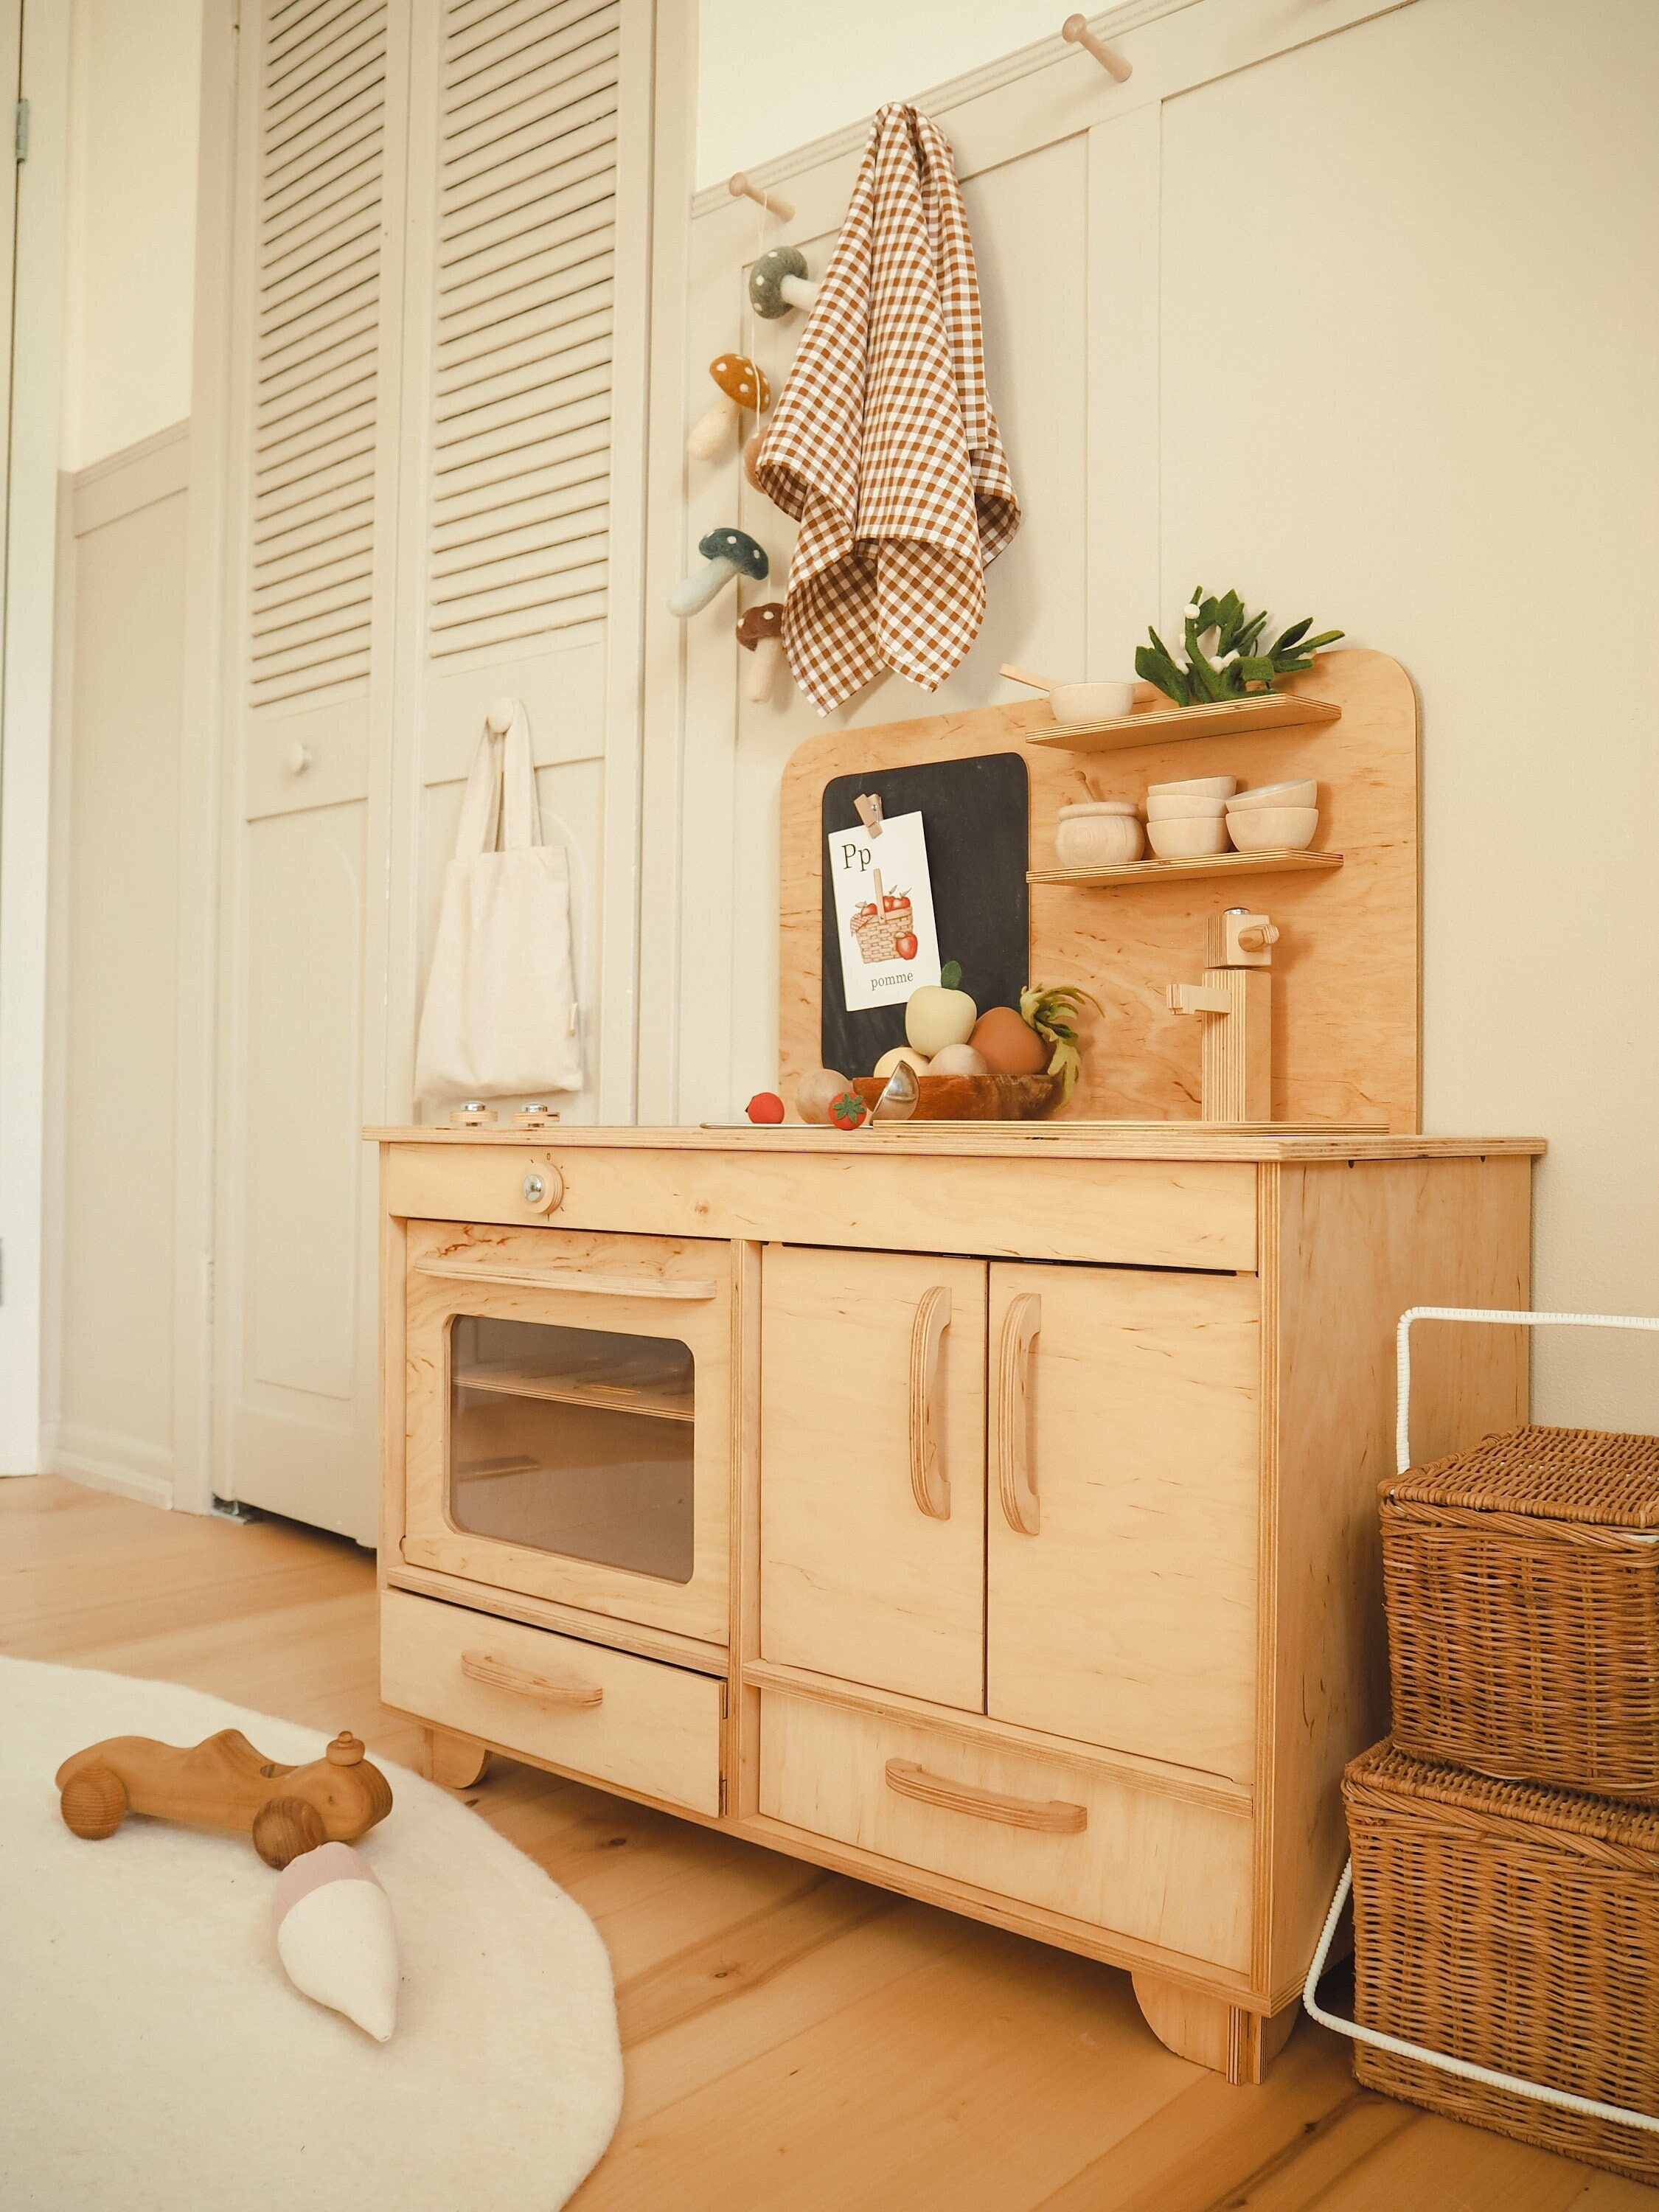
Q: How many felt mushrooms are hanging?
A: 5